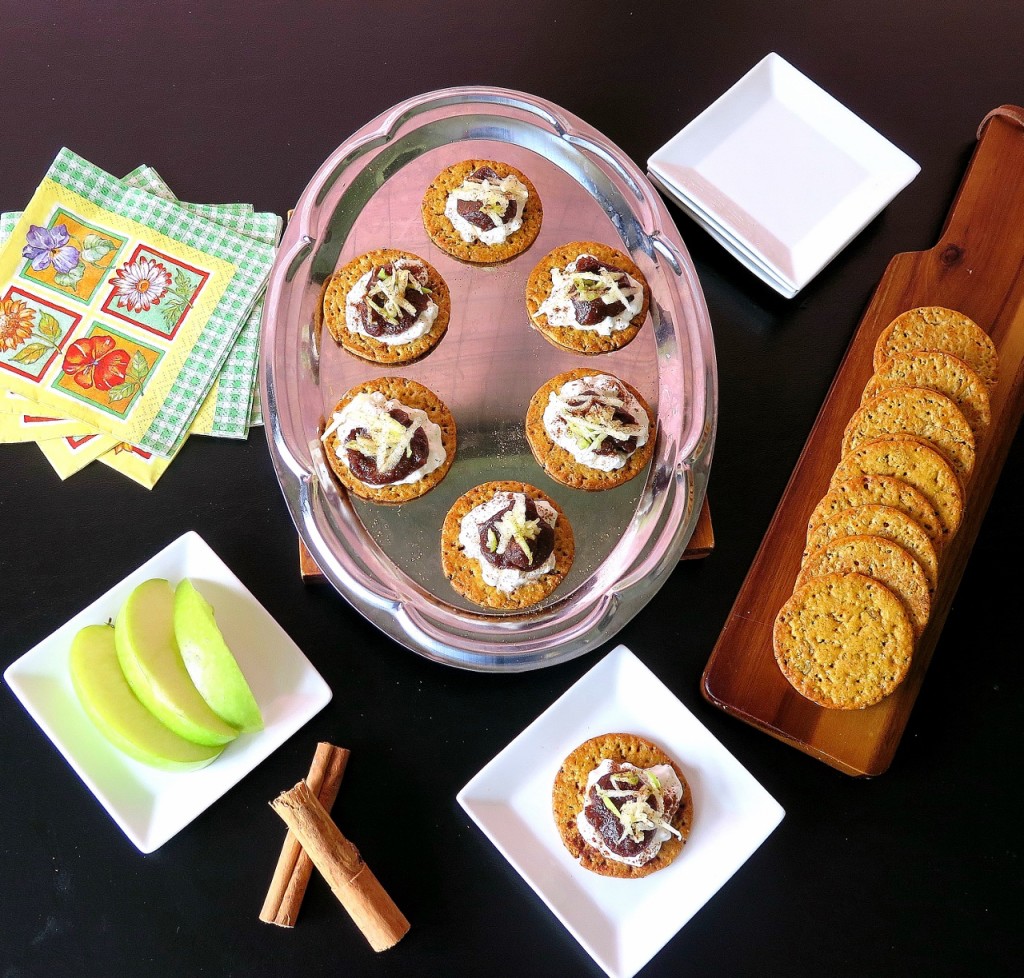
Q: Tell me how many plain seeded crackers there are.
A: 8